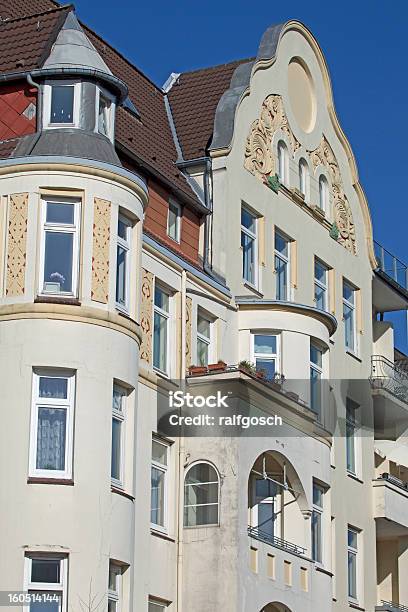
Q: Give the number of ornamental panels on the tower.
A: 2